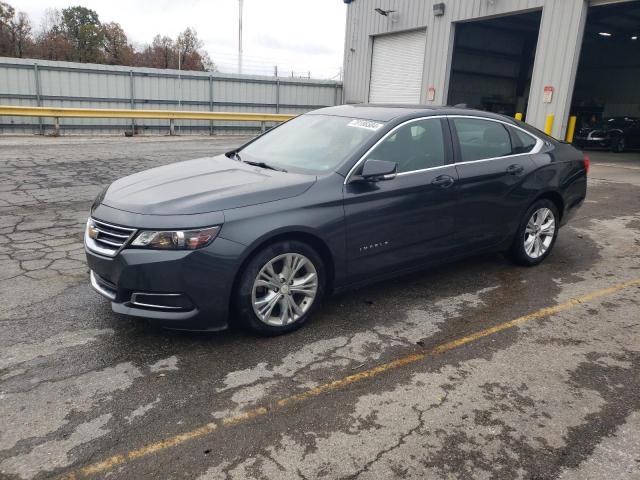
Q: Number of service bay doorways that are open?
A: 2